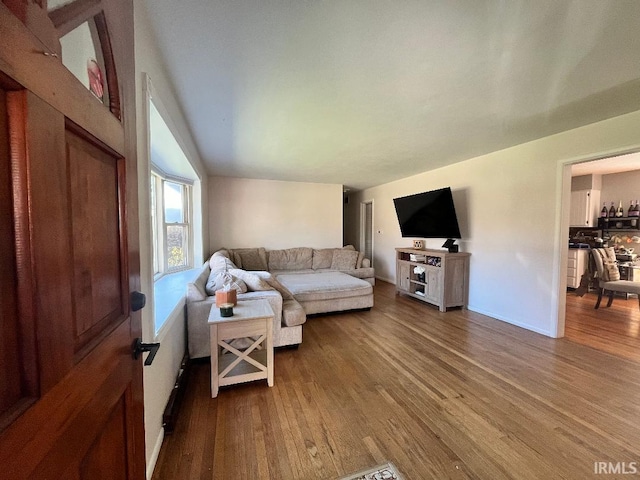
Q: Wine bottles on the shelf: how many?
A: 5